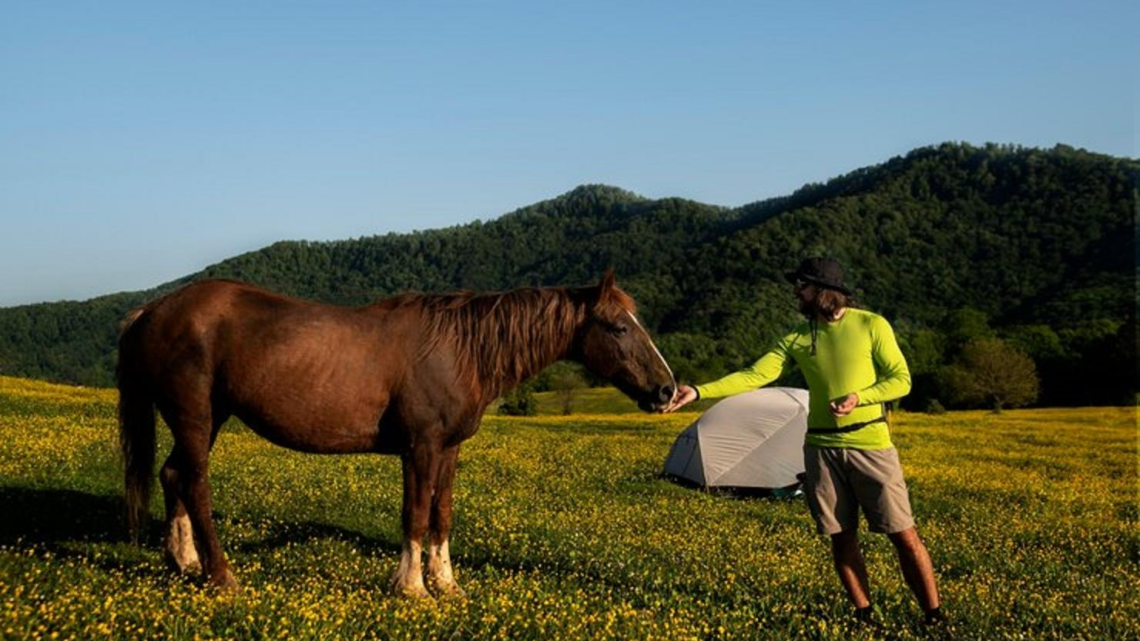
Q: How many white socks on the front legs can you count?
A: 2